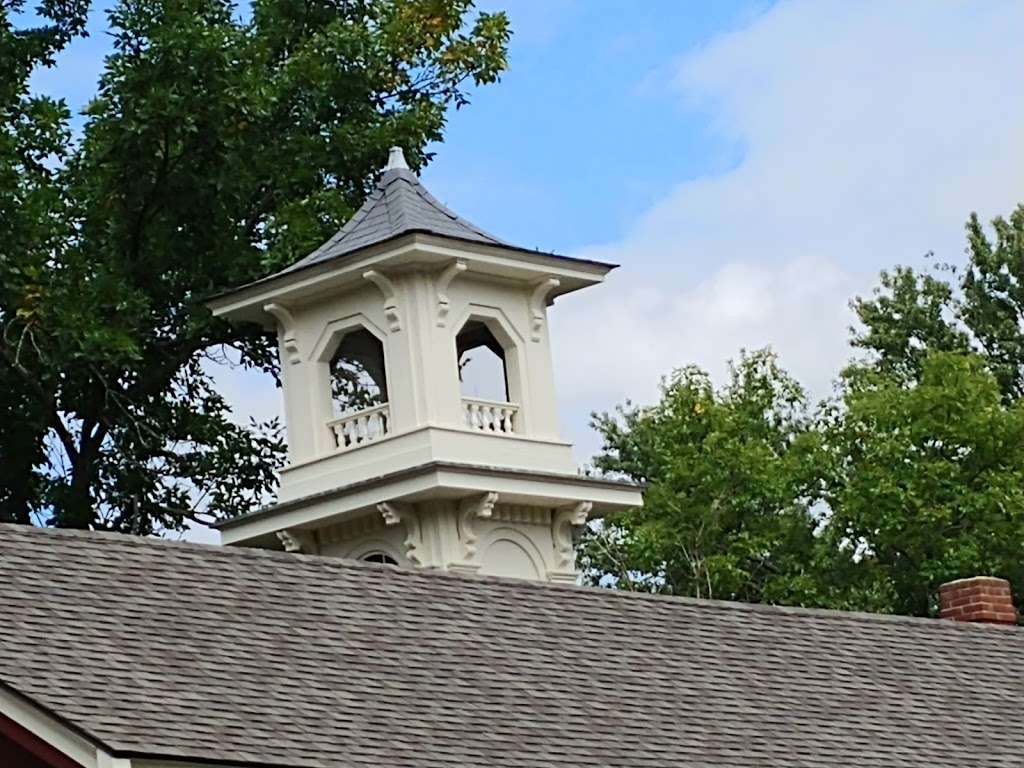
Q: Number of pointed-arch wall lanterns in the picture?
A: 0